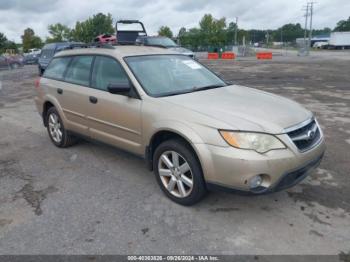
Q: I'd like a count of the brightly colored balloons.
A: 0